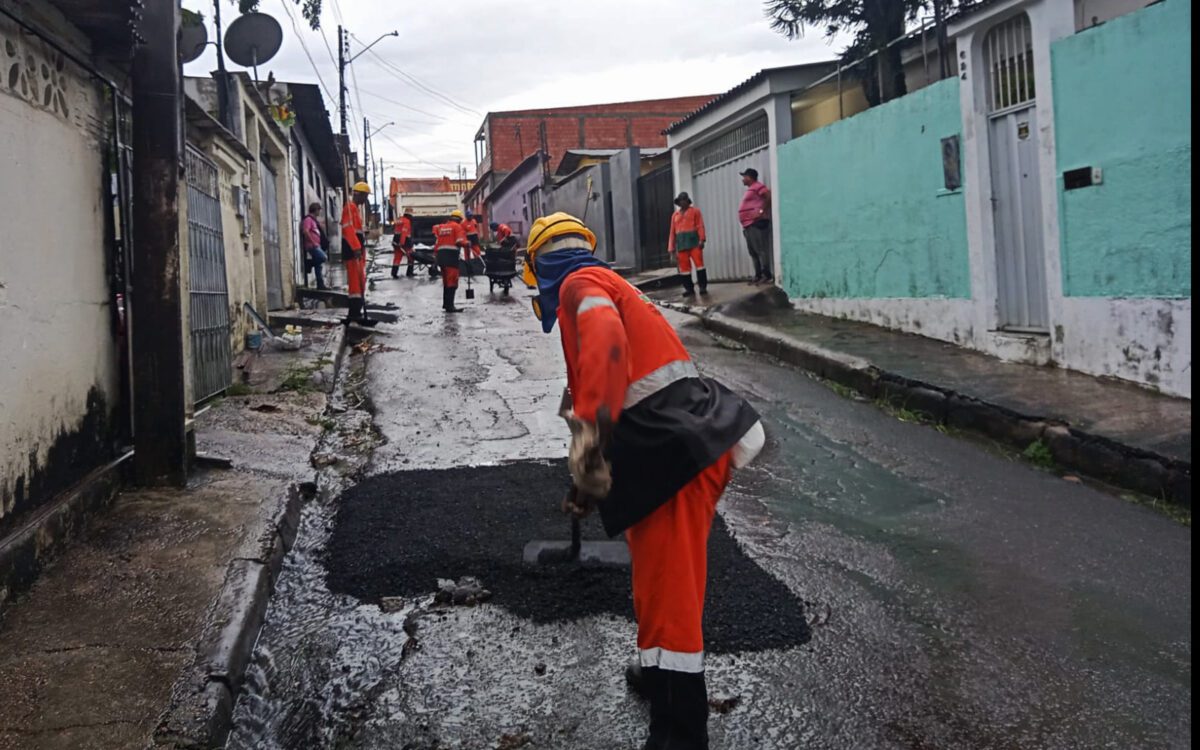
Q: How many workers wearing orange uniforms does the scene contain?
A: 7